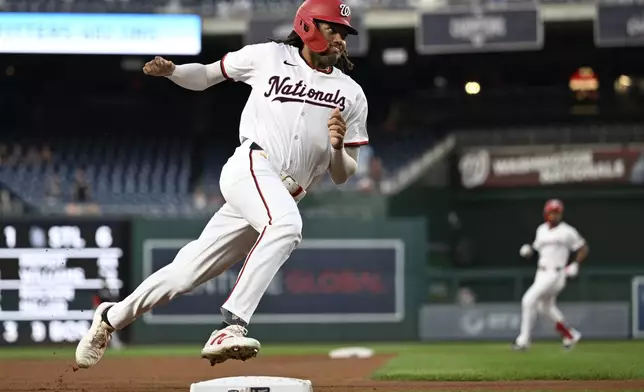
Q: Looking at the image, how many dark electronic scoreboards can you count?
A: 1